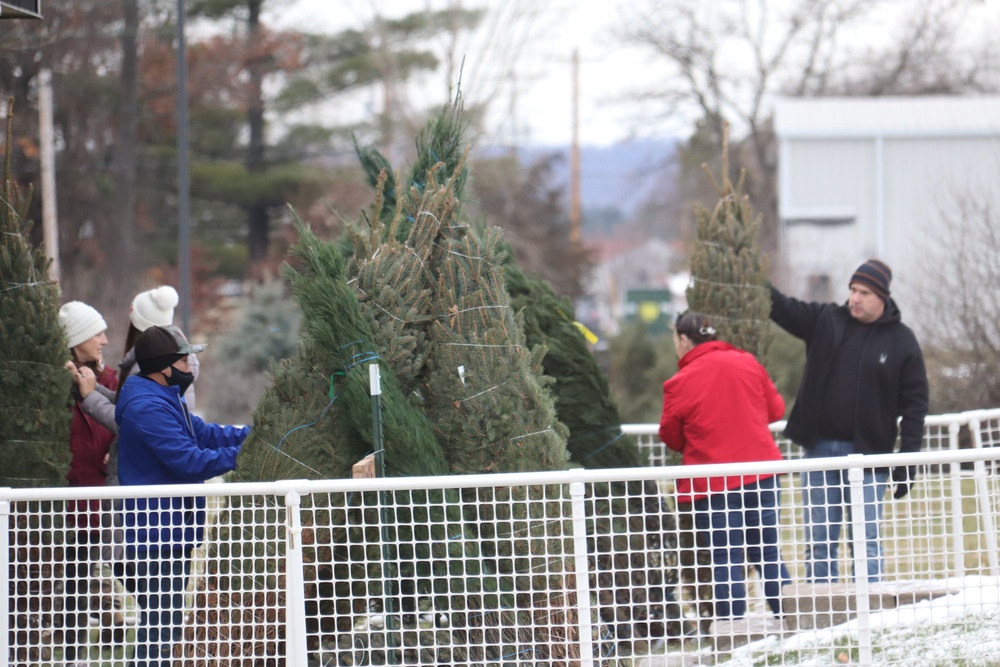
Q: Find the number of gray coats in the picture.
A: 1